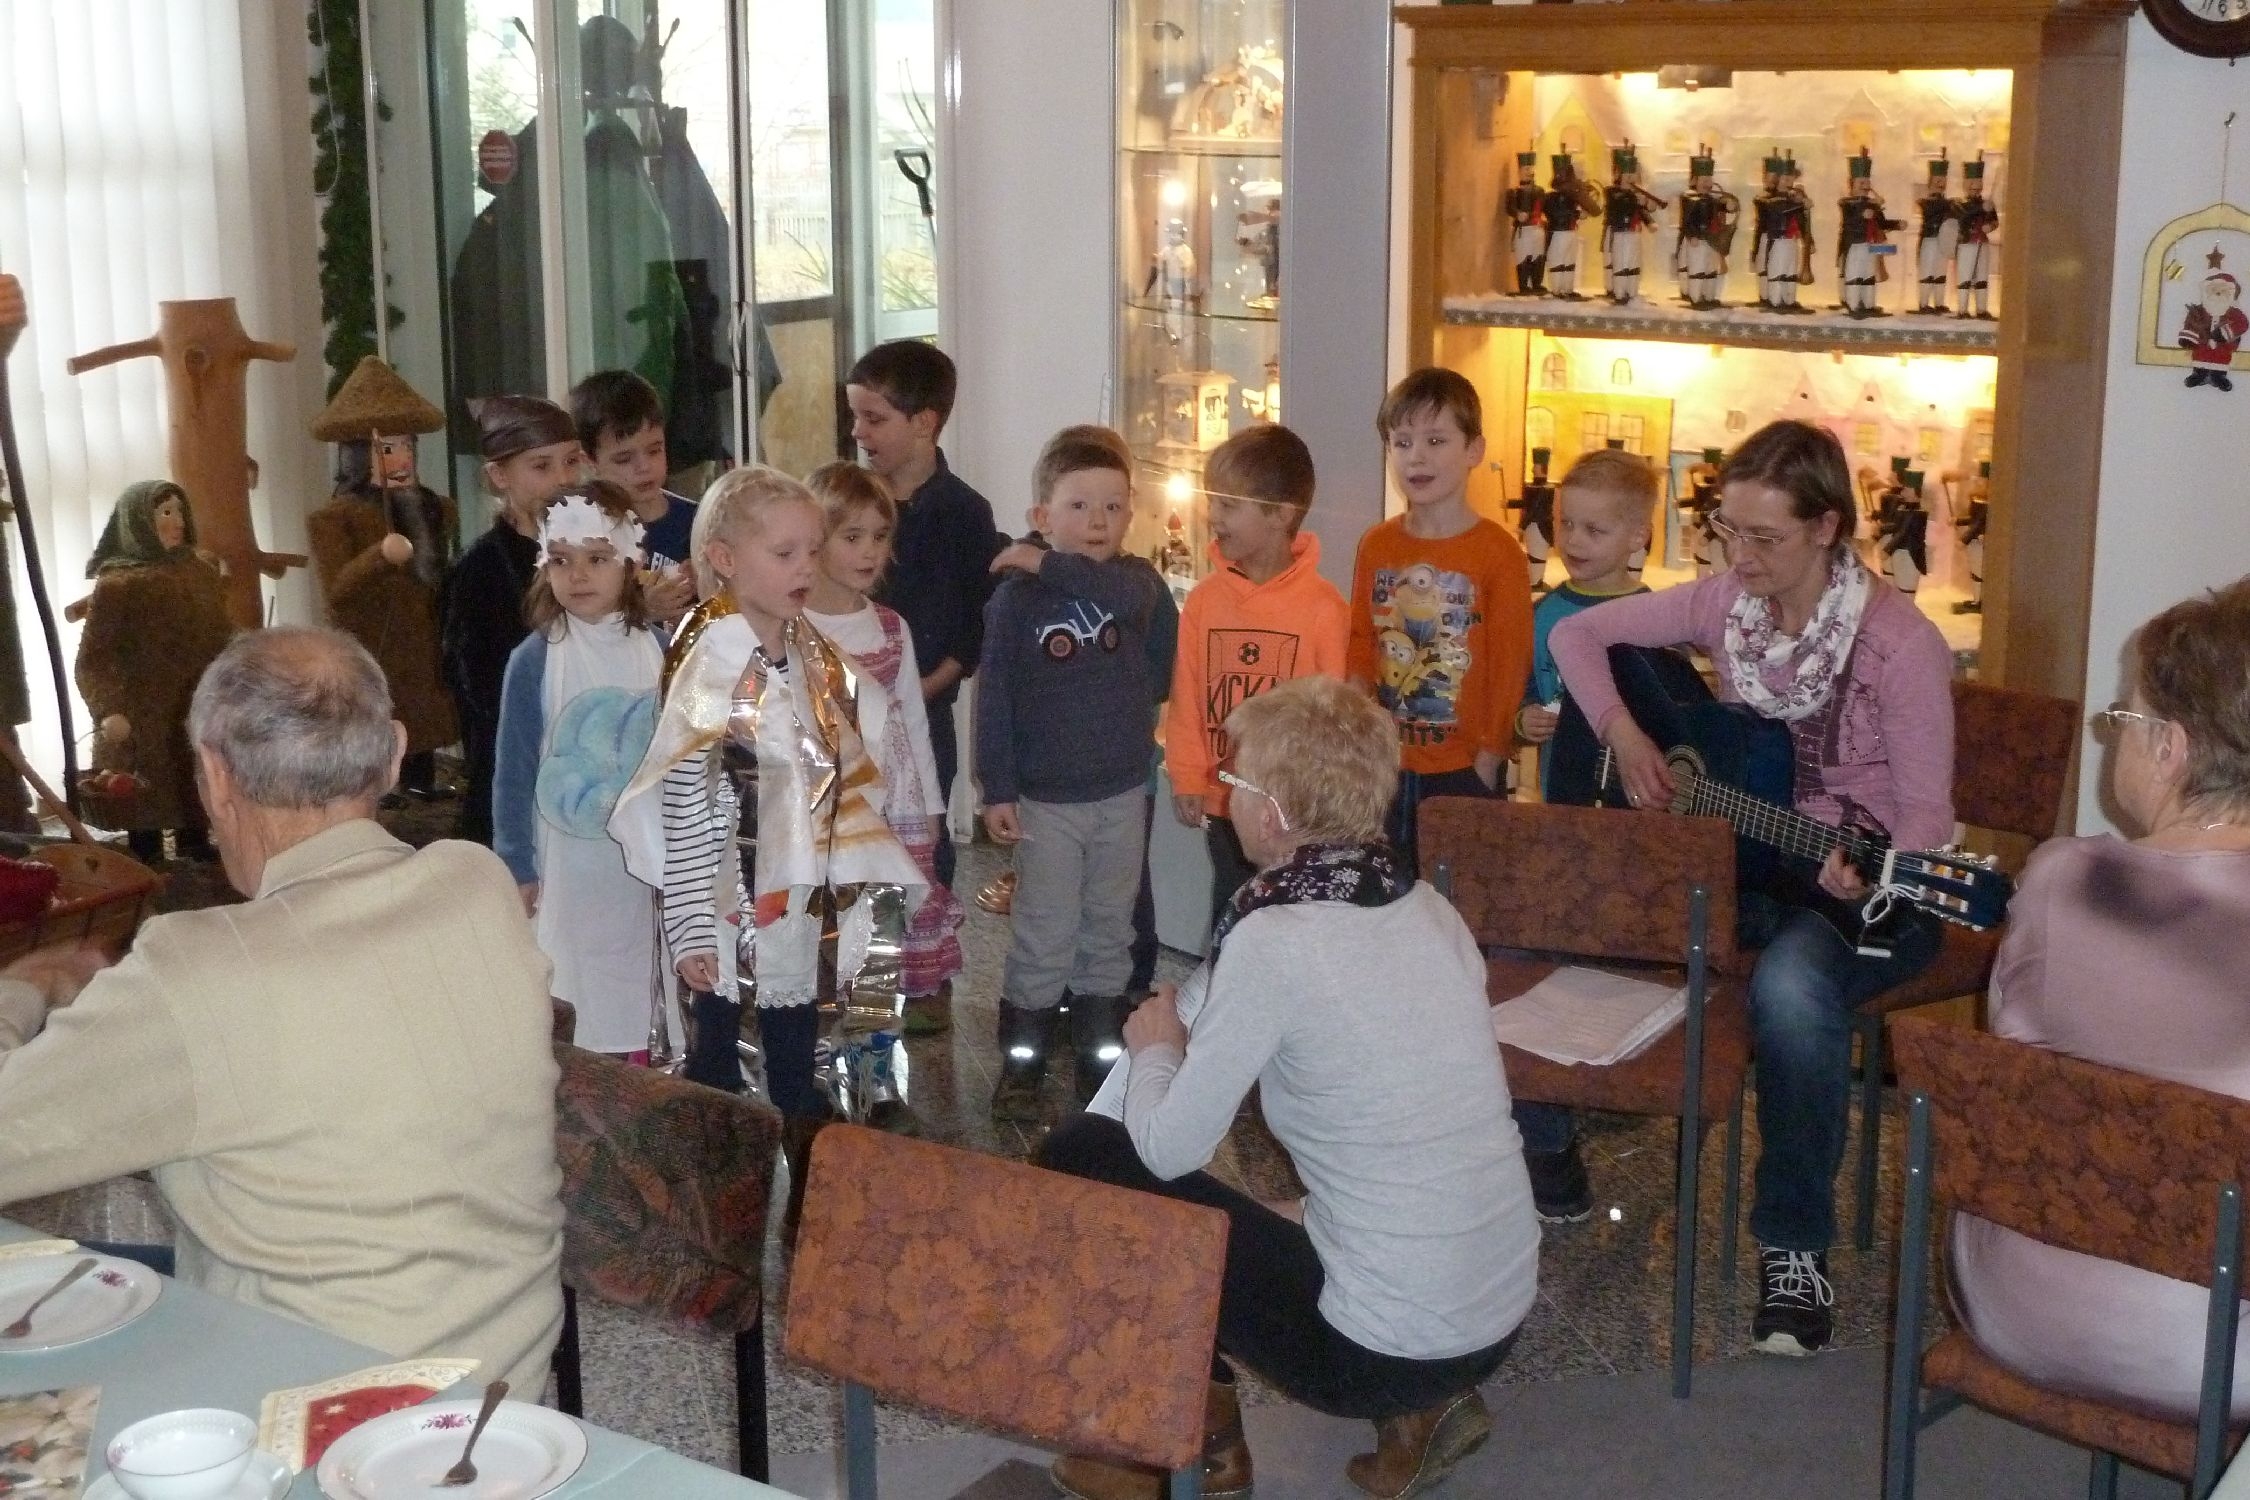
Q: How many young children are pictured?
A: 10